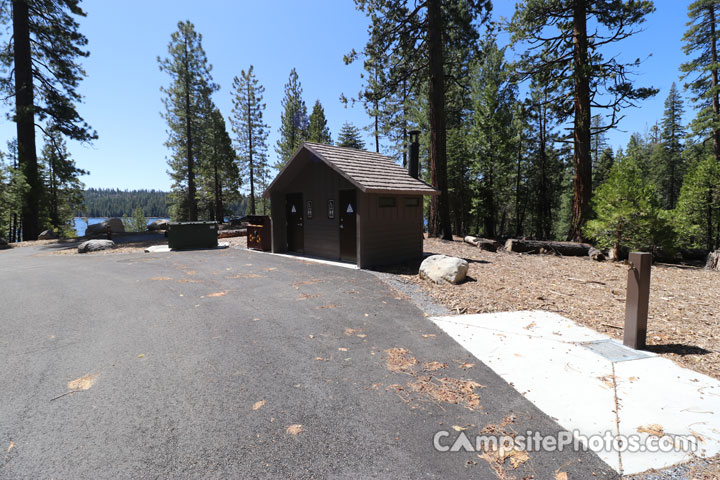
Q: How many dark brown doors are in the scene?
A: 2